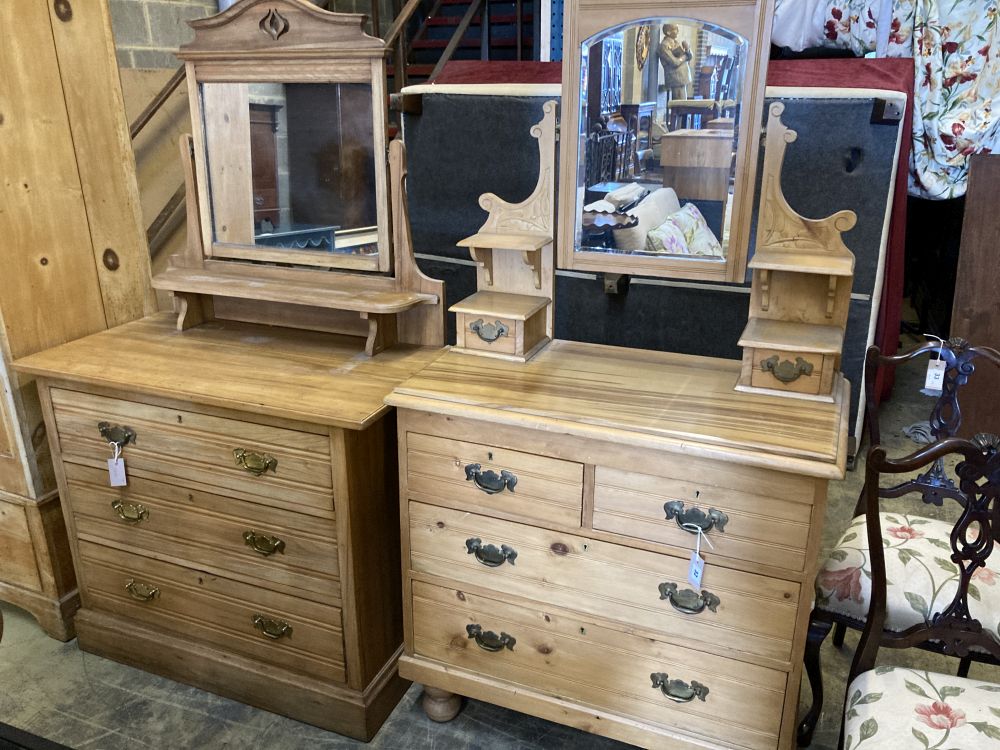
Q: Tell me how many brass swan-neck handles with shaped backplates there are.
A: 14